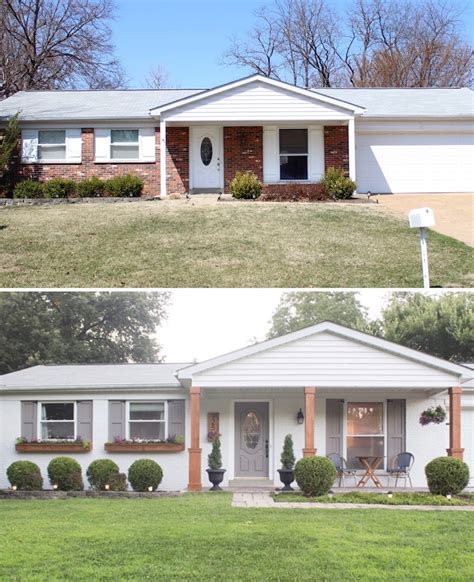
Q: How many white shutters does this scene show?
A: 6